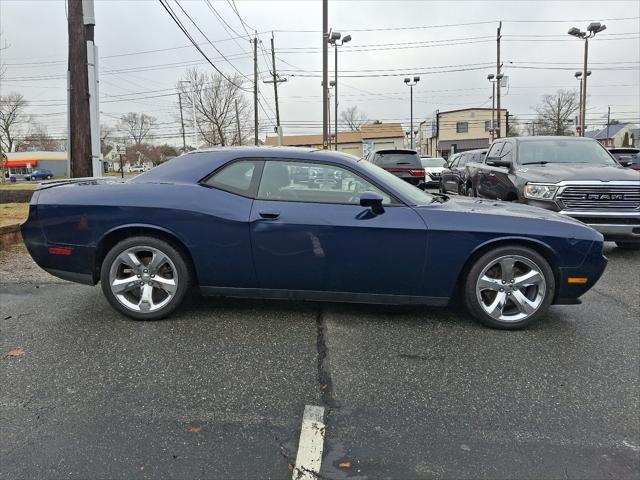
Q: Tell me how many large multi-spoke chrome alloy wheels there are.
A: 2